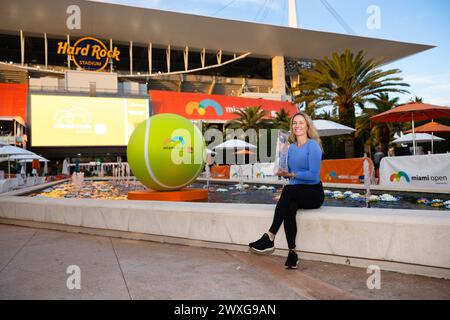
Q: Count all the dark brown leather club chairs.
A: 0